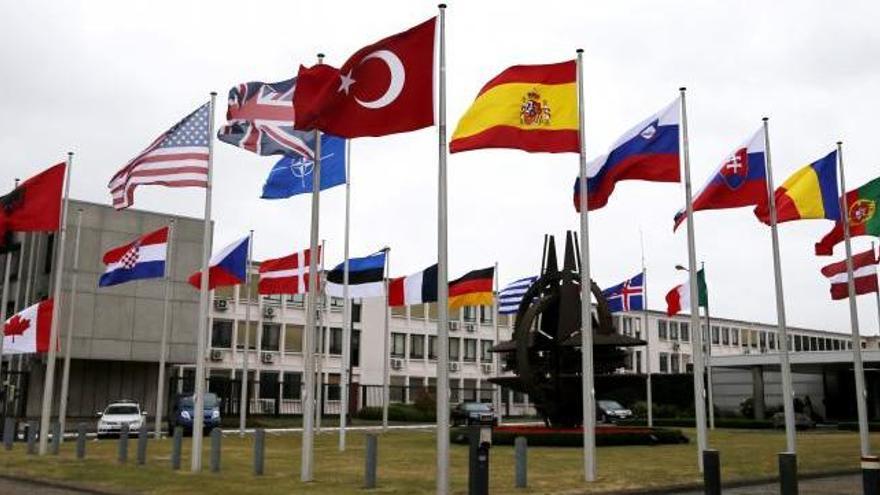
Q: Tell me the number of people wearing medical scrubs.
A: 0